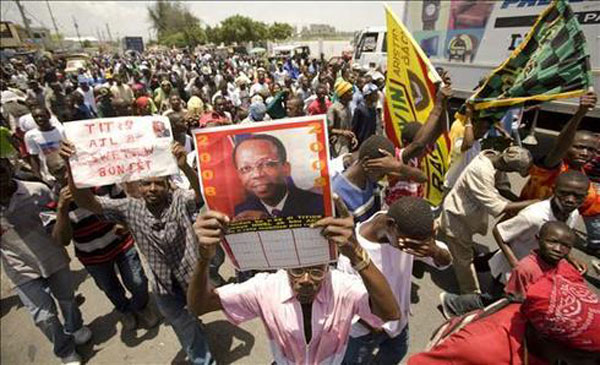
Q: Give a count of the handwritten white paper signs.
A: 1